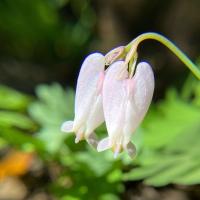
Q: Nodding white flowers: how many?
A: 2